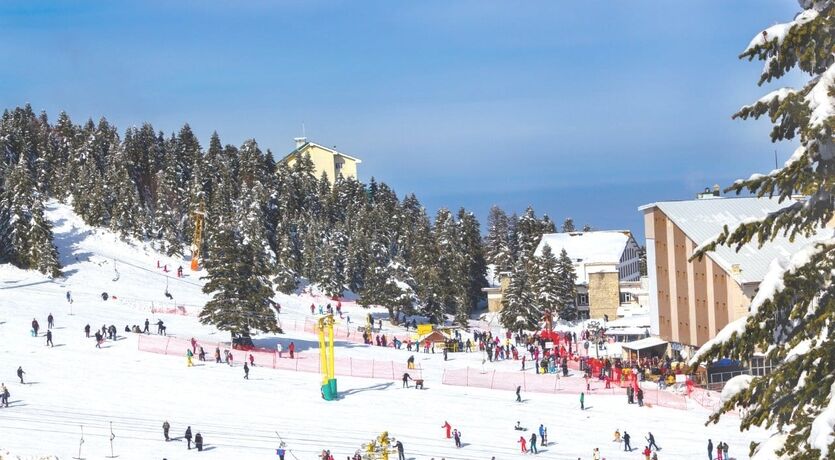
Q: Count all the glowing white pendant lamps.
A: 0